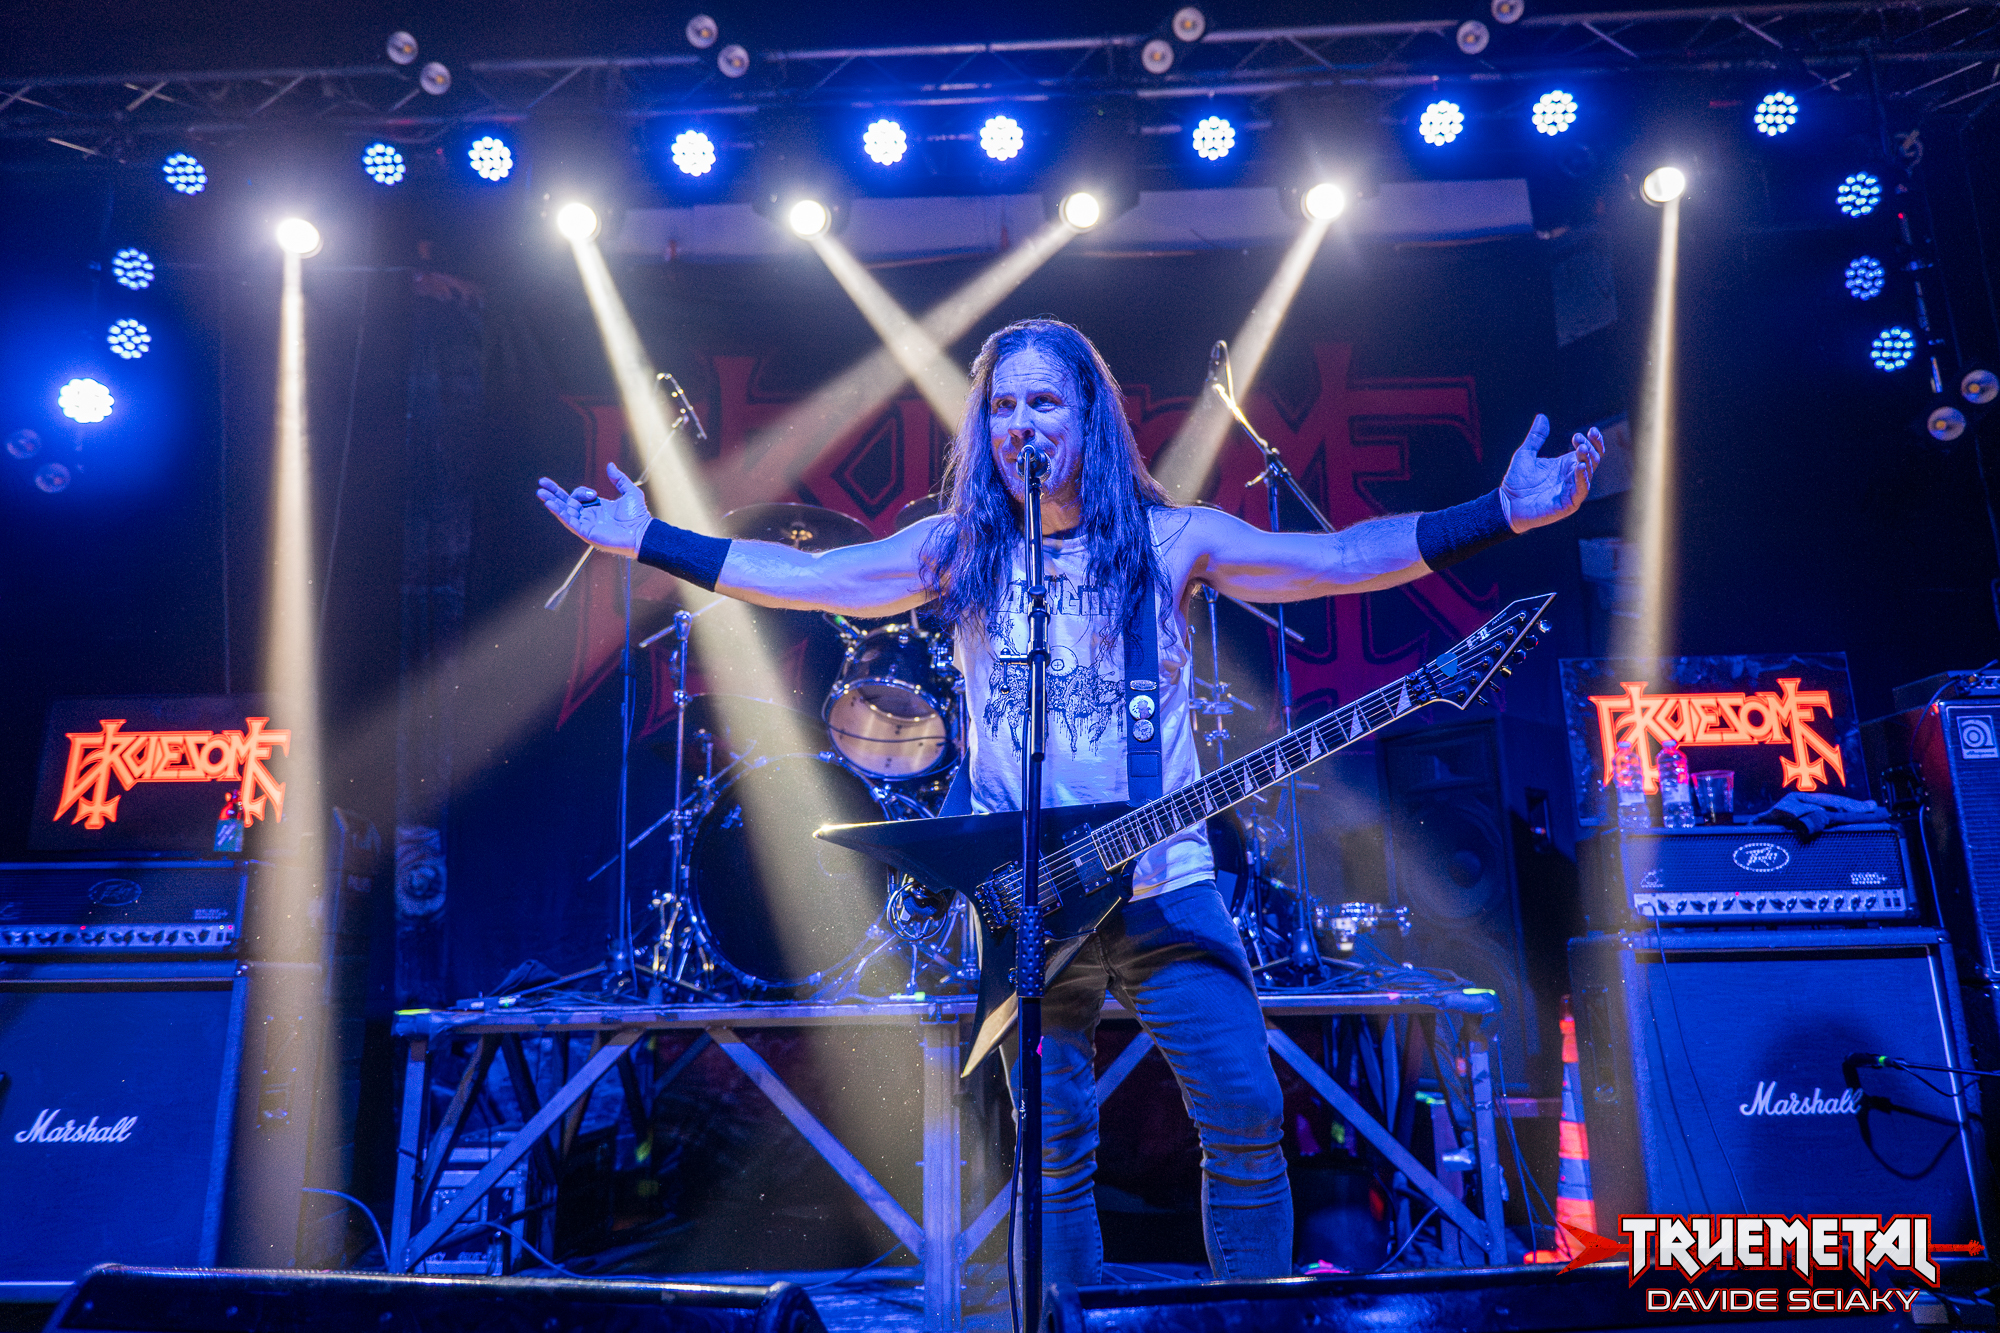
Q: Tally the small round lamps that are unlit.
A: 12